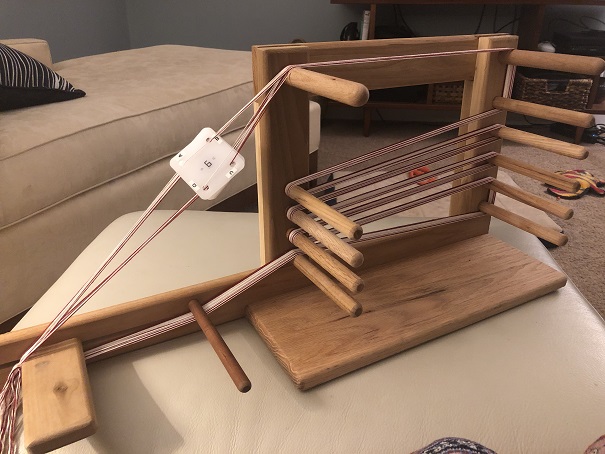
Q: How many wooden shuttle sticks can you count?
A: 12